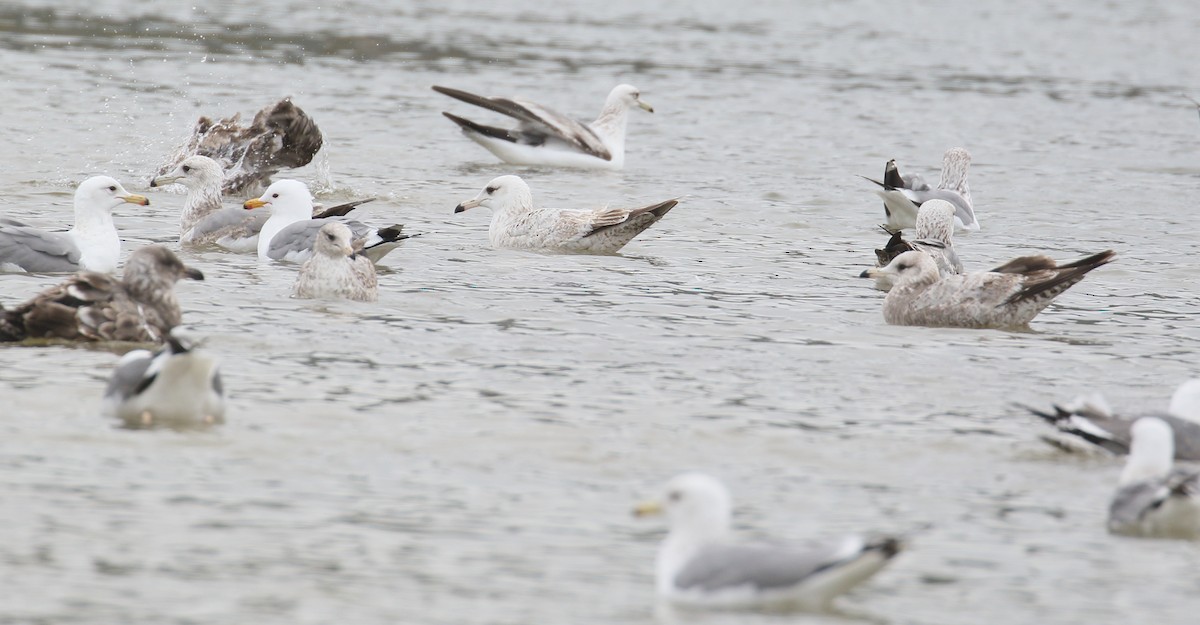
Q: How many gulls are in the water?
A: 15